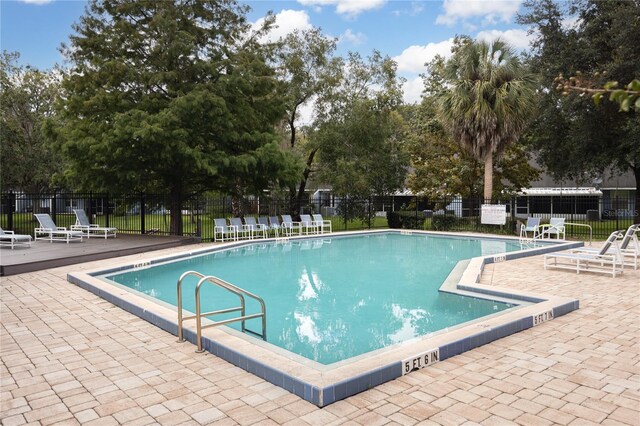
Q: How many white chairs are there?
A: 15